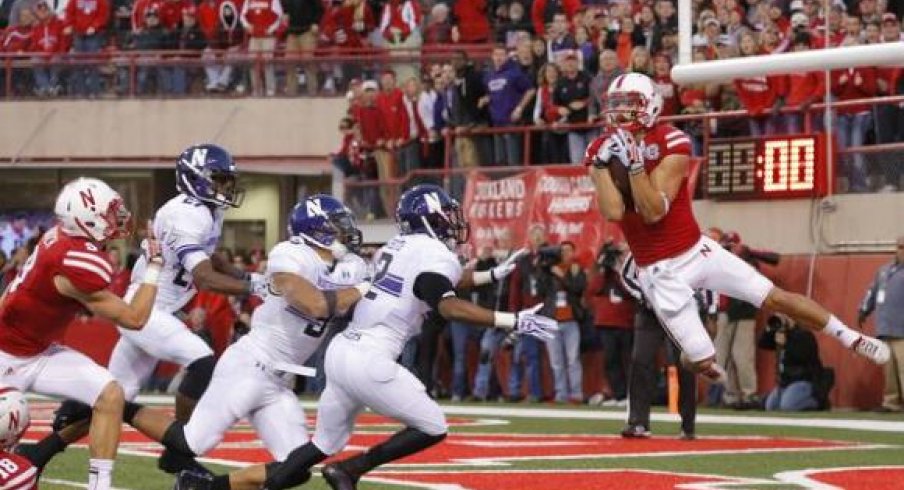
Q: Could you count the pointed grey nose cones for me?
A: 0